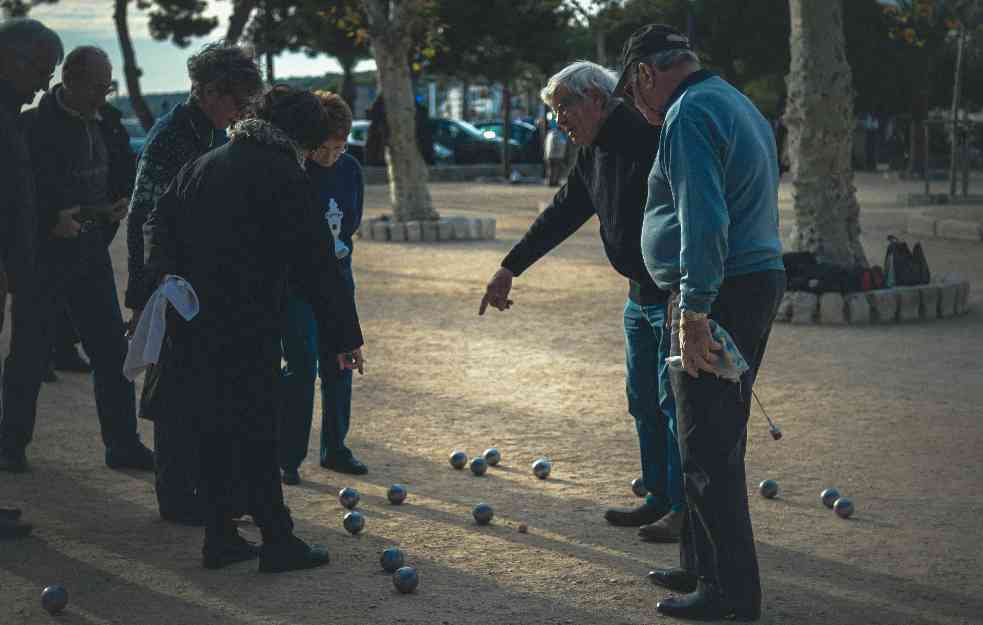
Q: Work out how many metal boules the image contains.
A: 15